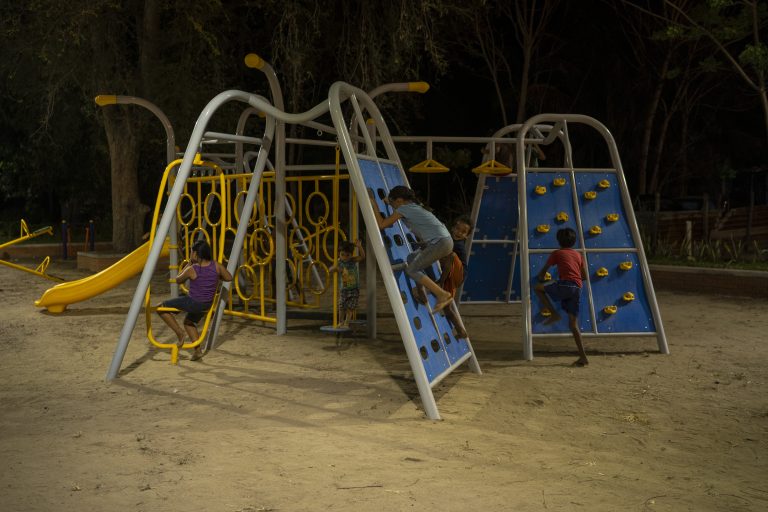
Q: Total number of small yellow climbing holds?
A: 14